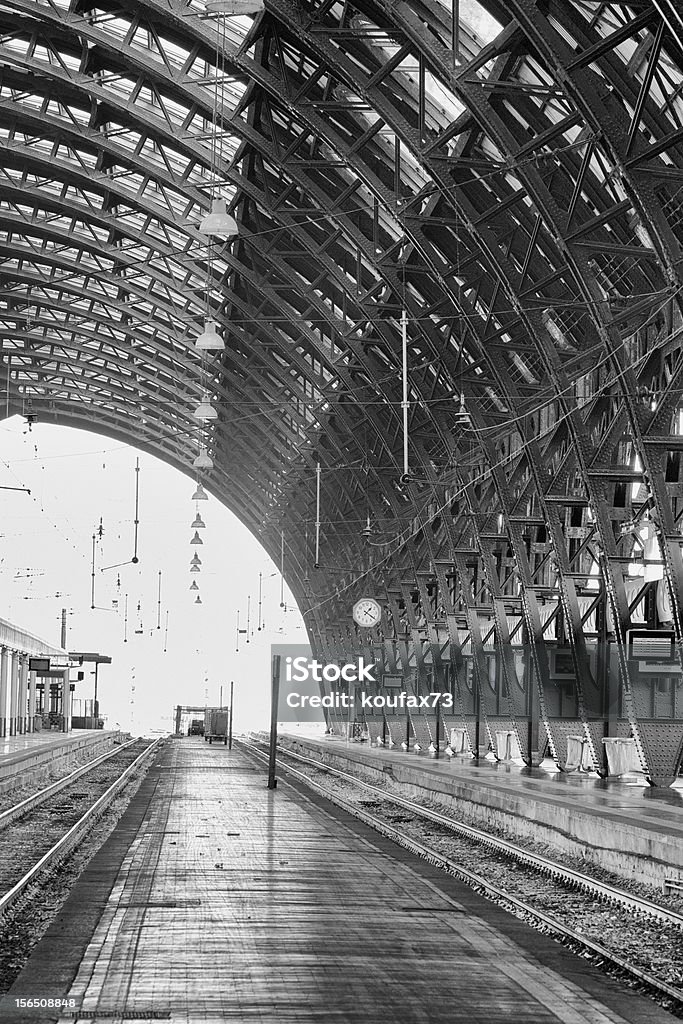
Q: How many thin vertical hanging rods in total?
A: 11